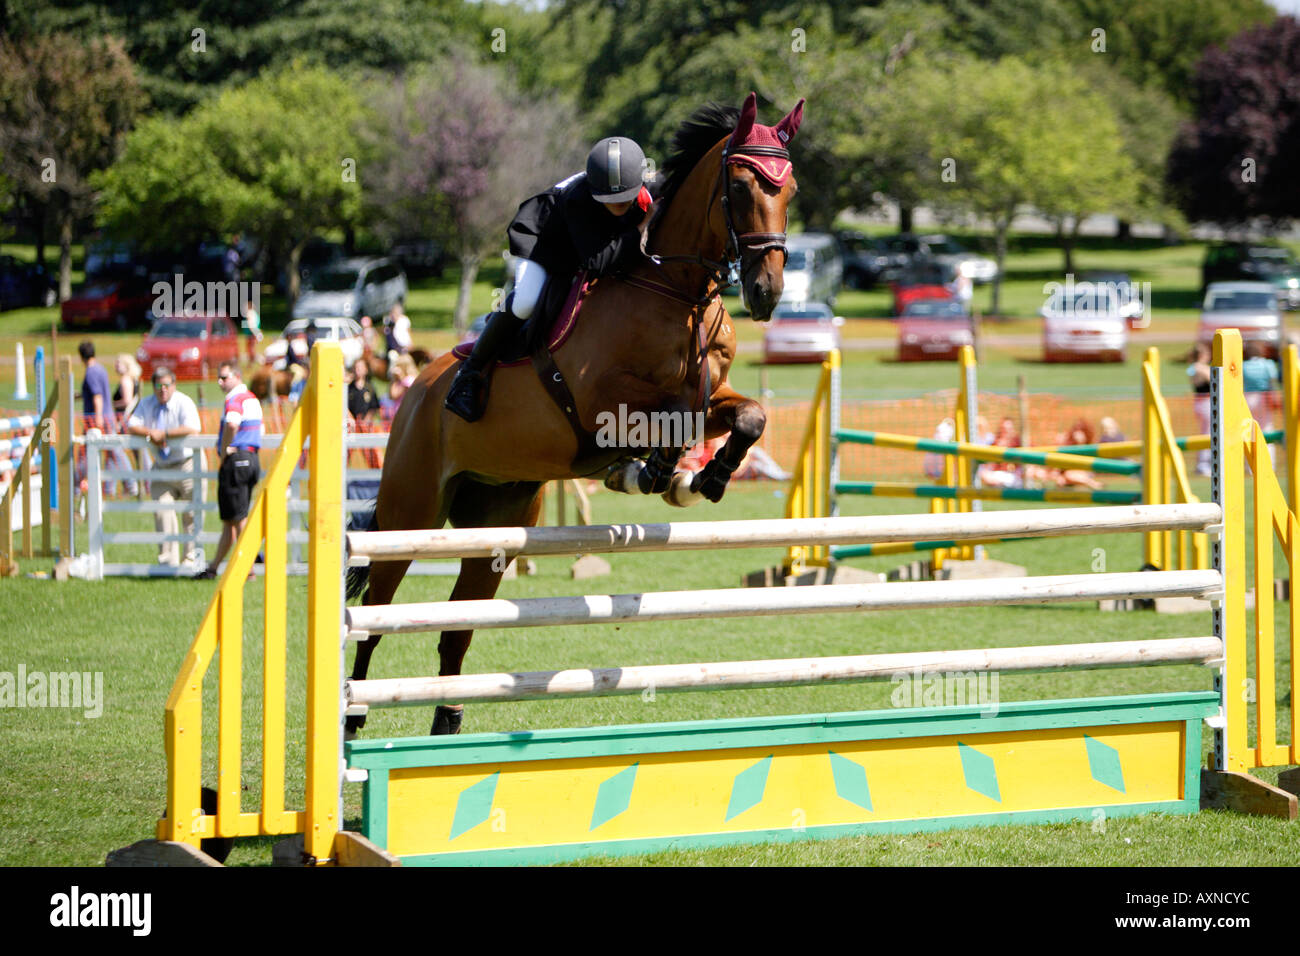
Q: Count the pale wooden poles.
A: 3